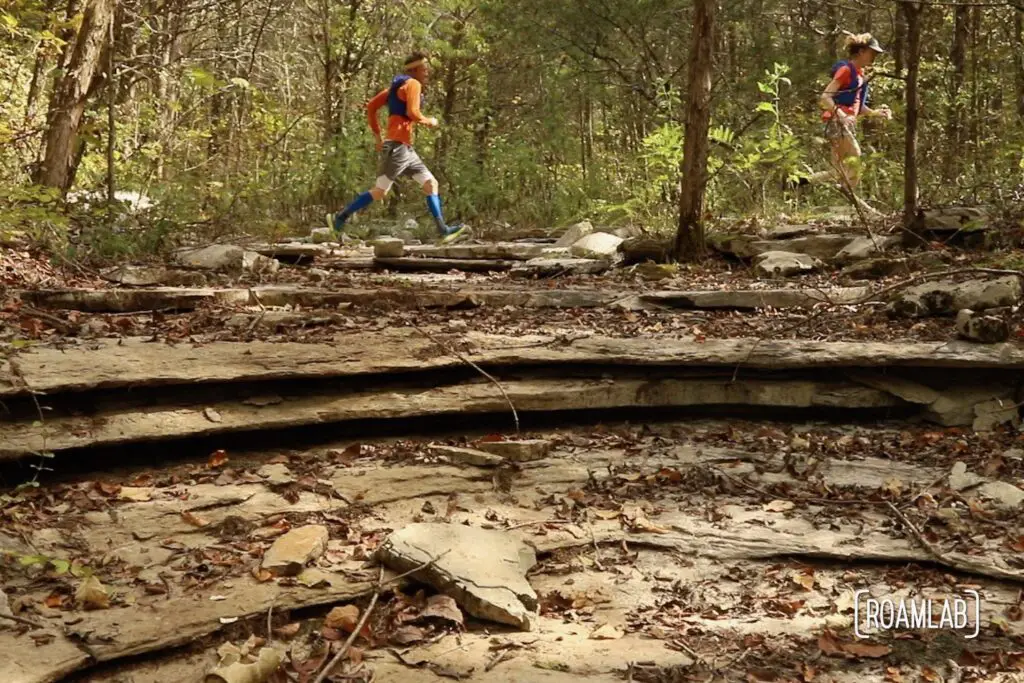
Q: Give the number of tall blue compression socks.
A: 2